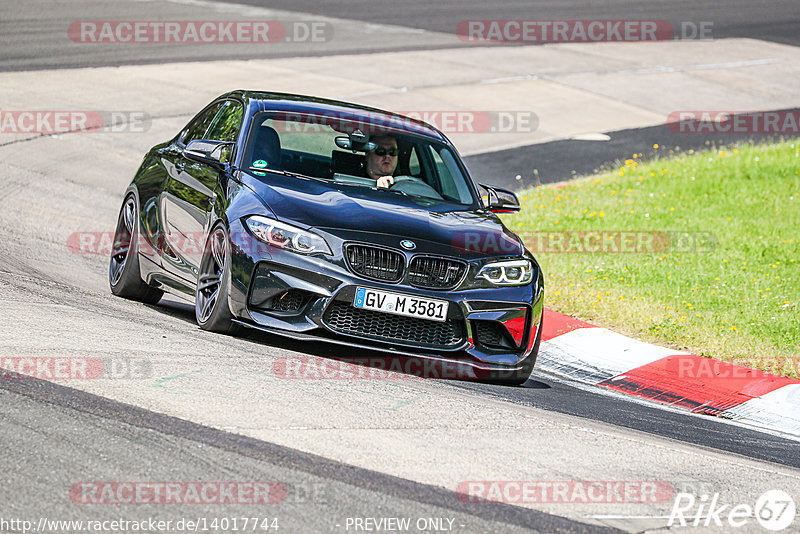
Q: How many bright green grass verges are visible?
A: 1